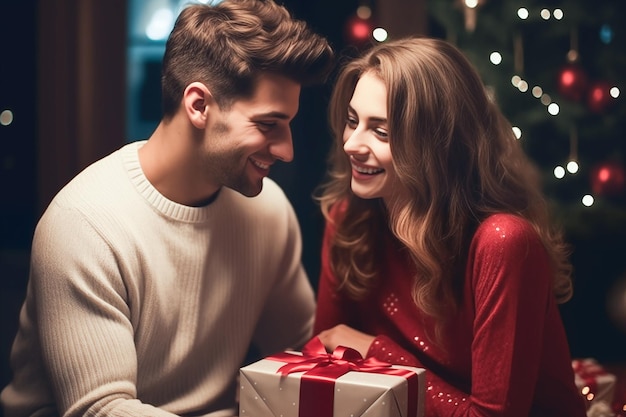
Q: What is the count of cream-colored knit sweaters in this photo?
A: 1